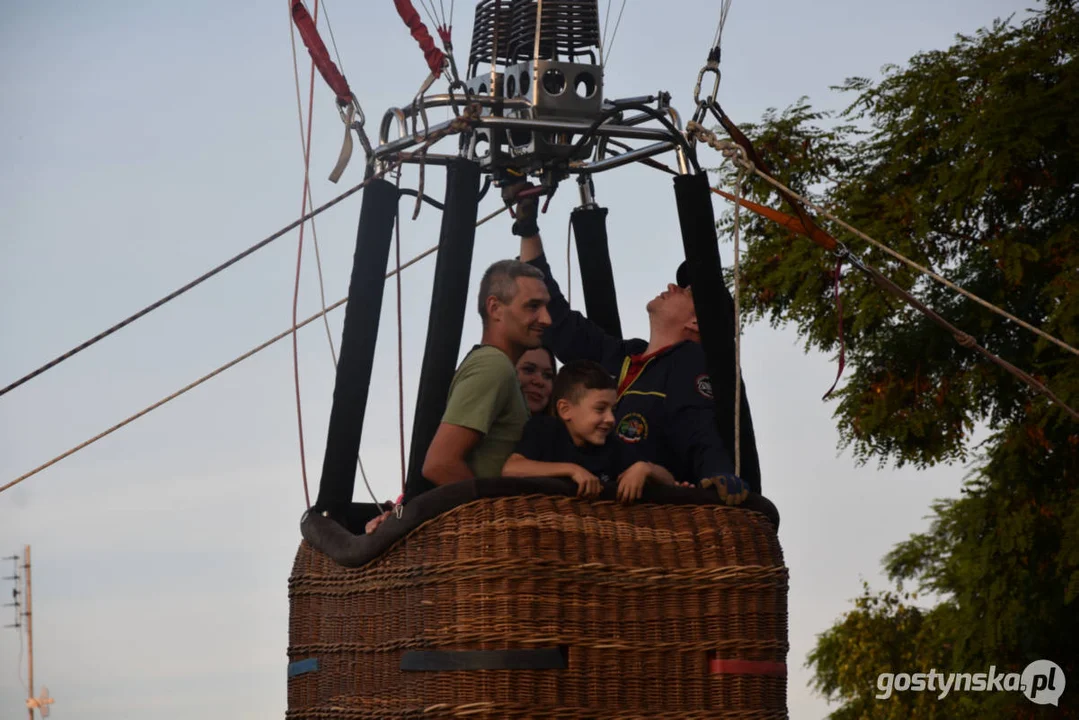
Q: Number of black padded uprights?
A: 4